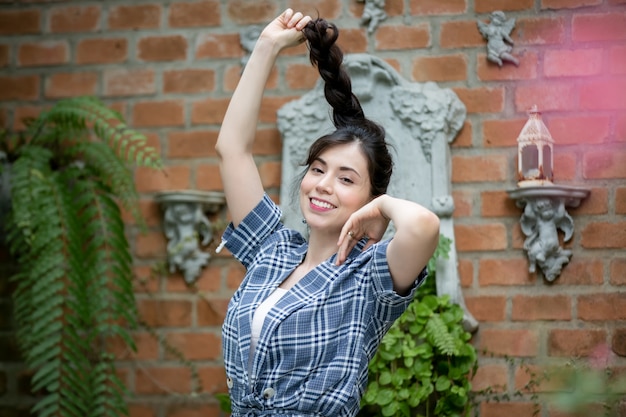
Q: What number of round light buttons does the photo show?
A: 2